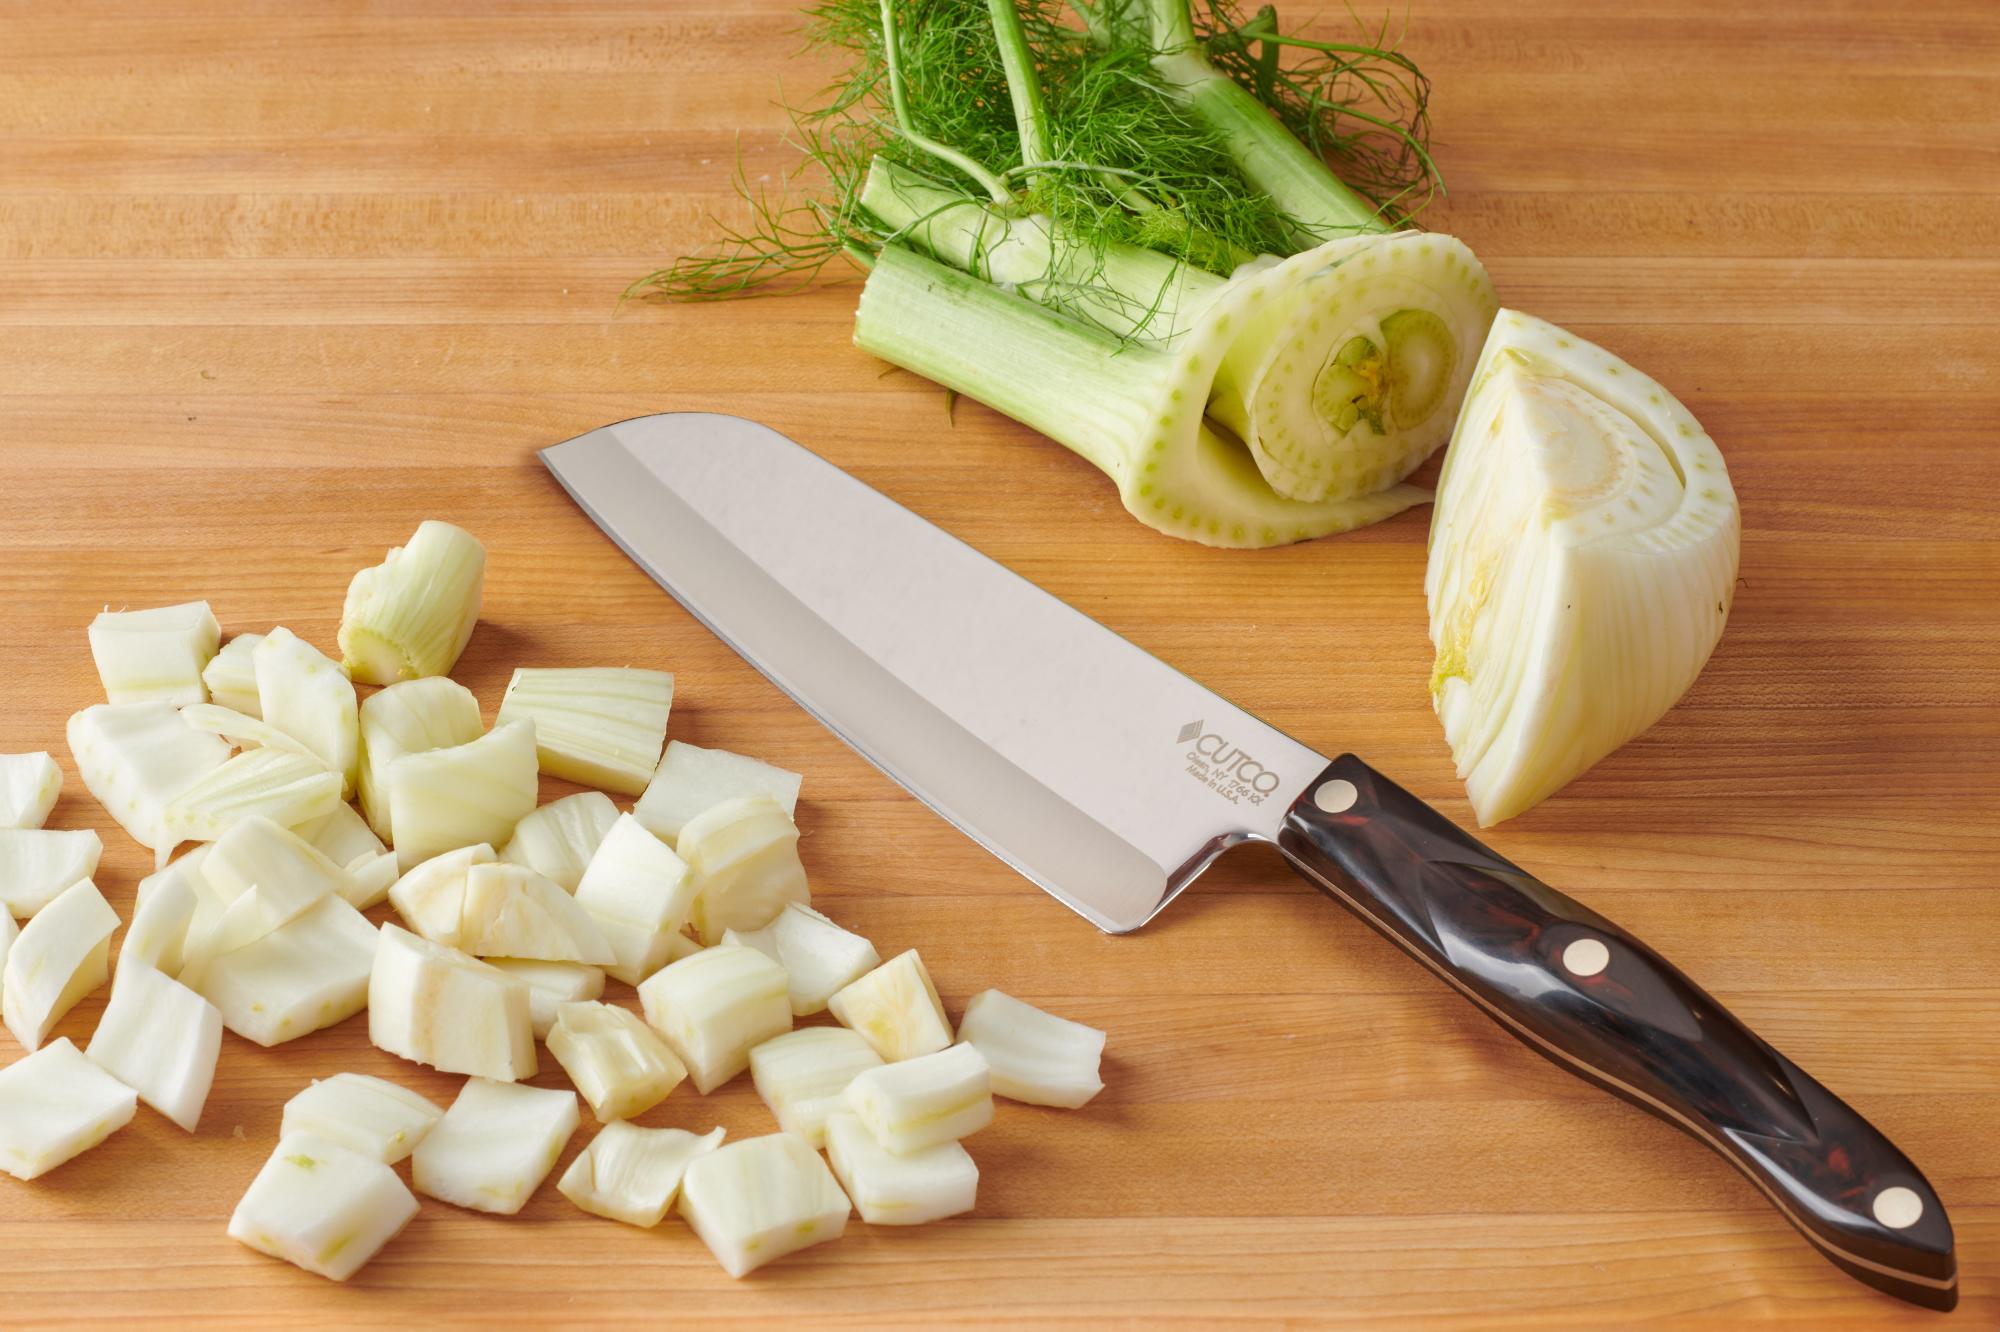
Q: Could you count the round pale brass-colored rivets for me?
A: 3